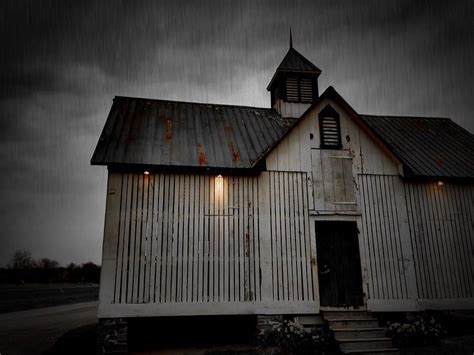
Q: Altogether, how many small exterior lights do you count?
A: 3